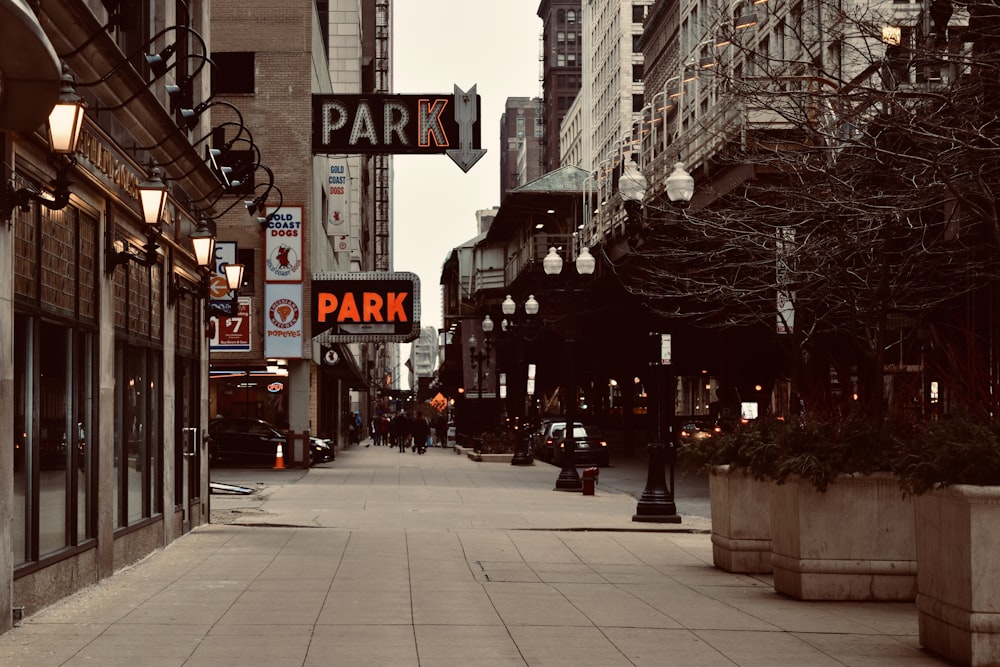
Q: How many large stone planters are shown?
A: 3